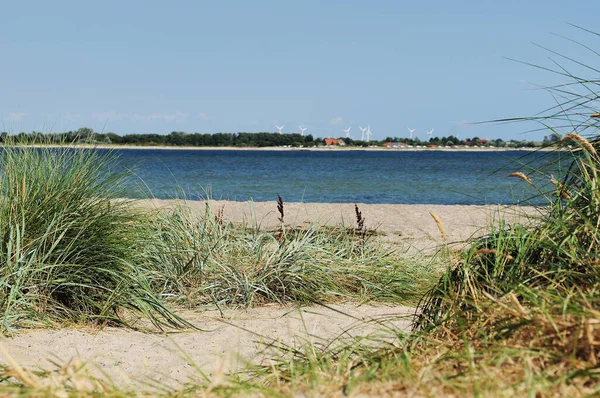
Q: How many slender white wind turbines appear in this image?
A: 7